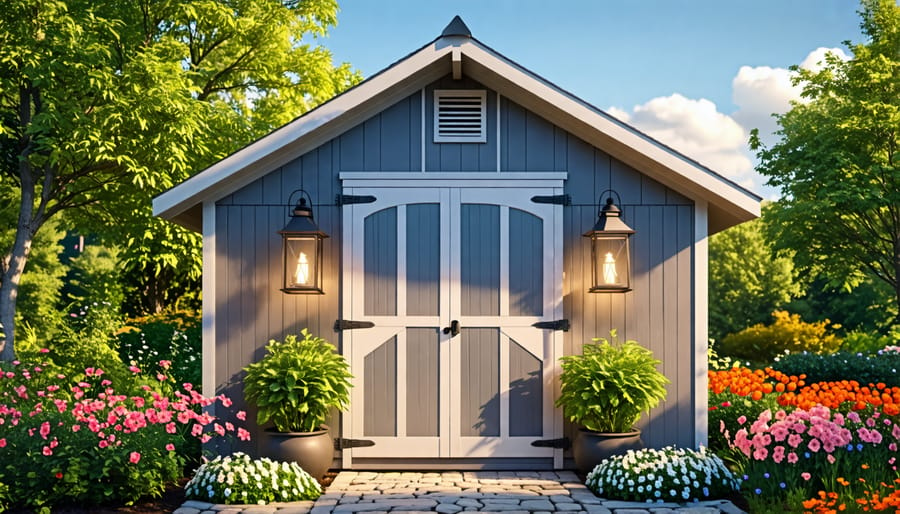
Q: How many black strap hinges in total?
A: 6